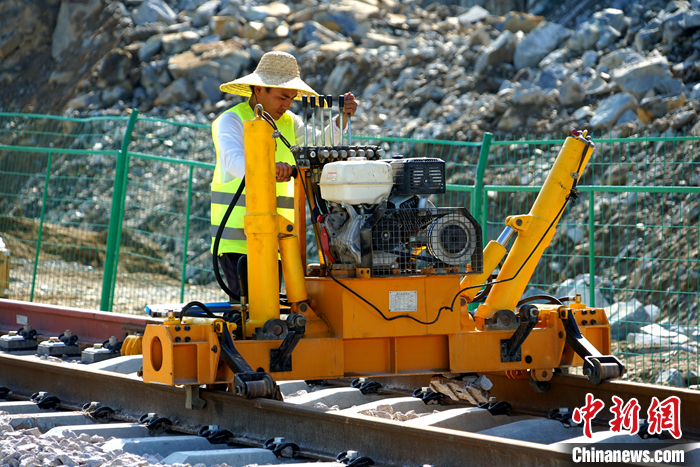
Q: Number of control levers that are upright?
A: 6